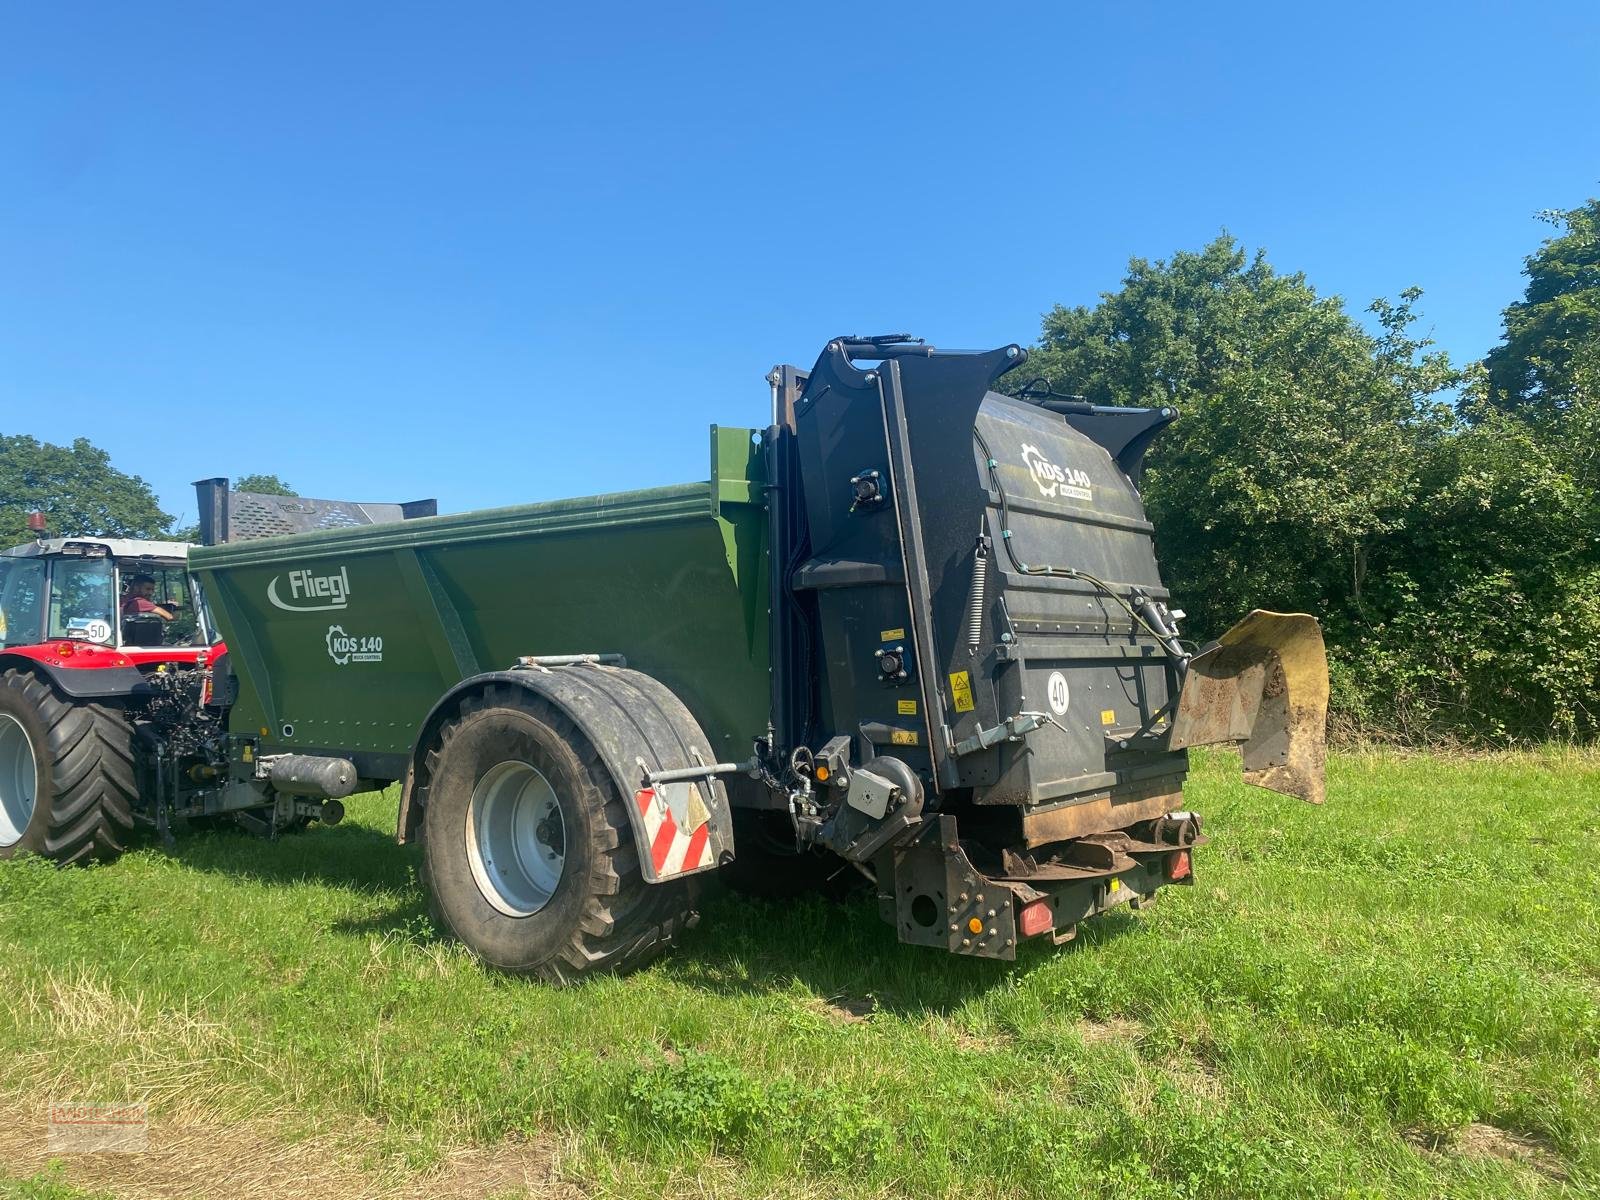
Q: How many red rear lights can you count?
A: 2